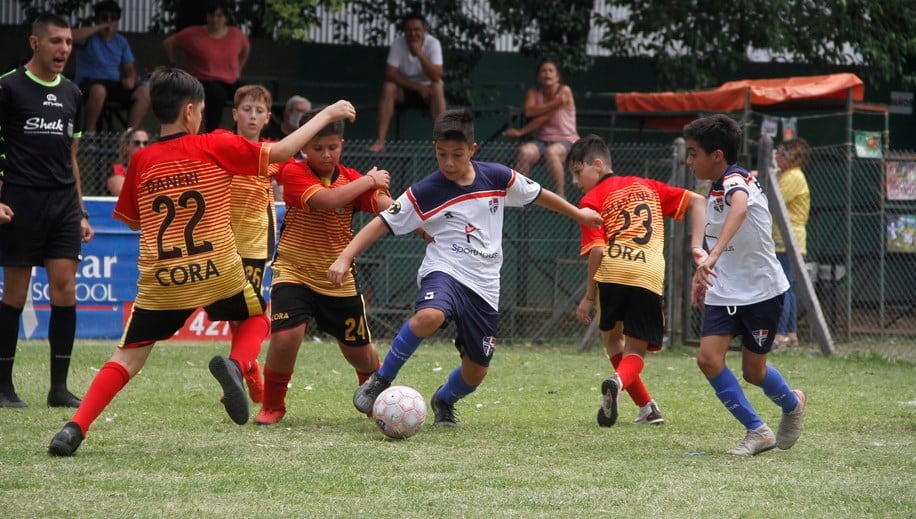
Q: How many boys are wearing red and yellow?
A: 4